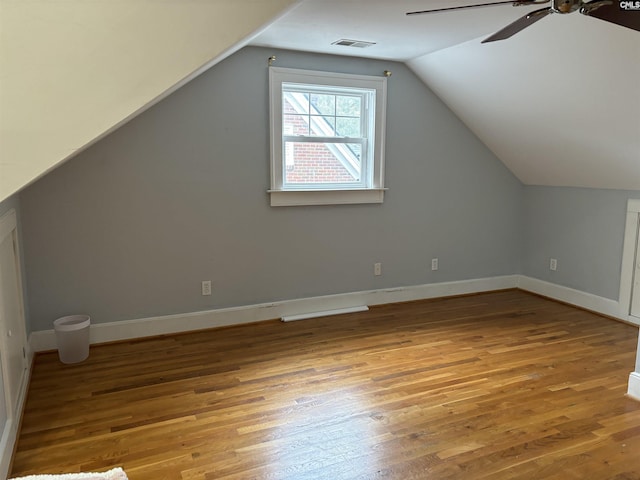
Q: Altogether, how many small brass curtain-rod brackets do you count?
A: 2